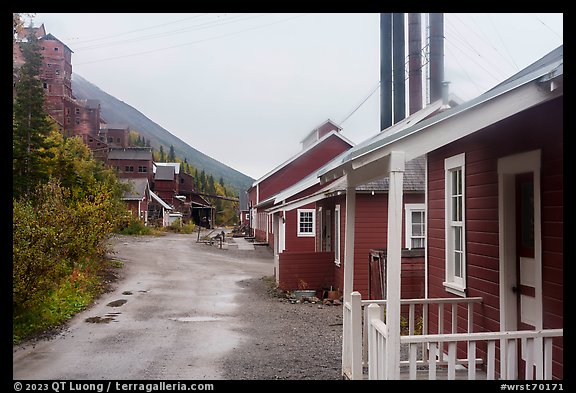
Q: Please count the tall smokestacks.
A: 4